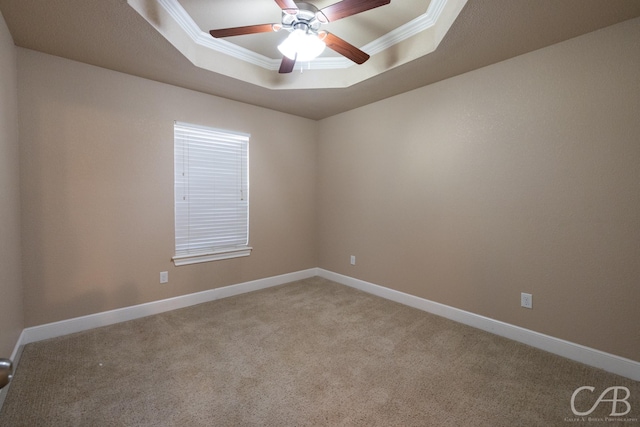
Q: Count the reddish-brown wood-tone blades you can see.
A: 5